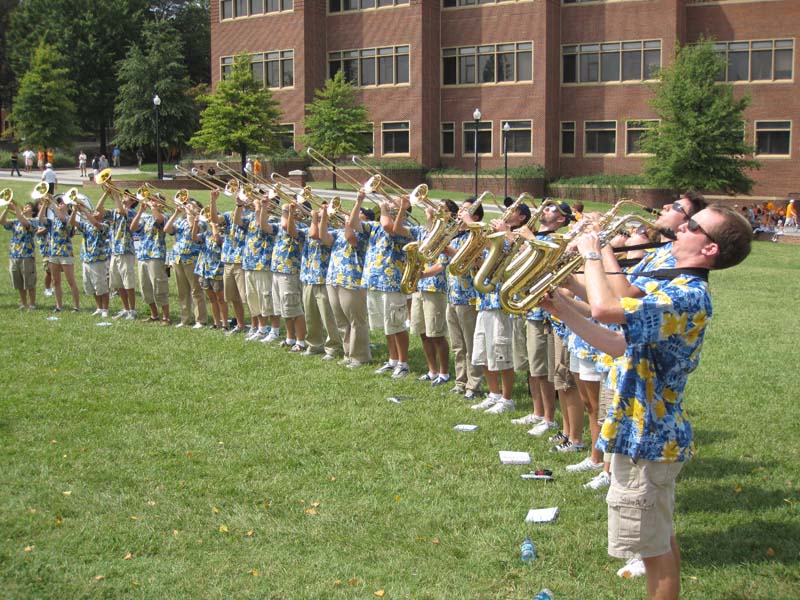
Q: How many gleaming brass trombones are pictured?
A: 14